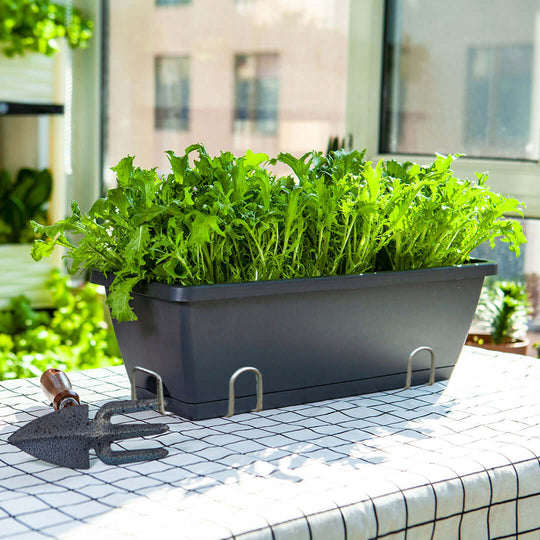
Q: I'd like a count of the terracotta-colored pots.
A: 1